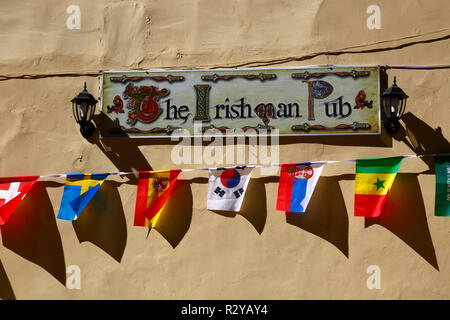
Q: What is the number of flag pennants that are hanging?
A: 7